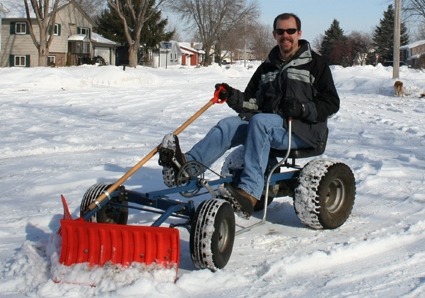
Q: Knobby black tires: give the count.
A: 4